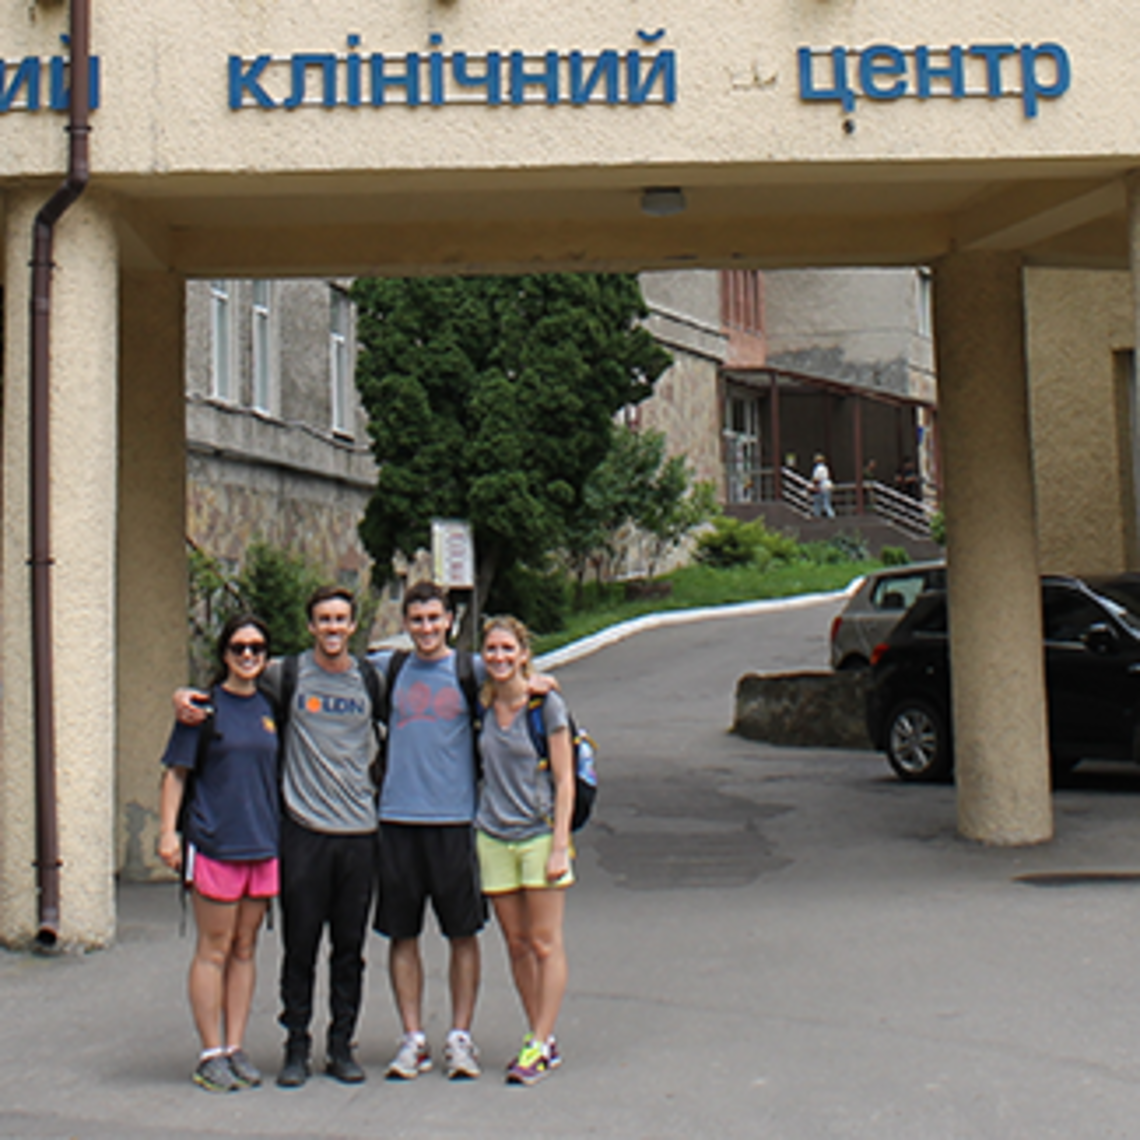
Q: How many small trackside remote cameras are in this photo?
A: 0